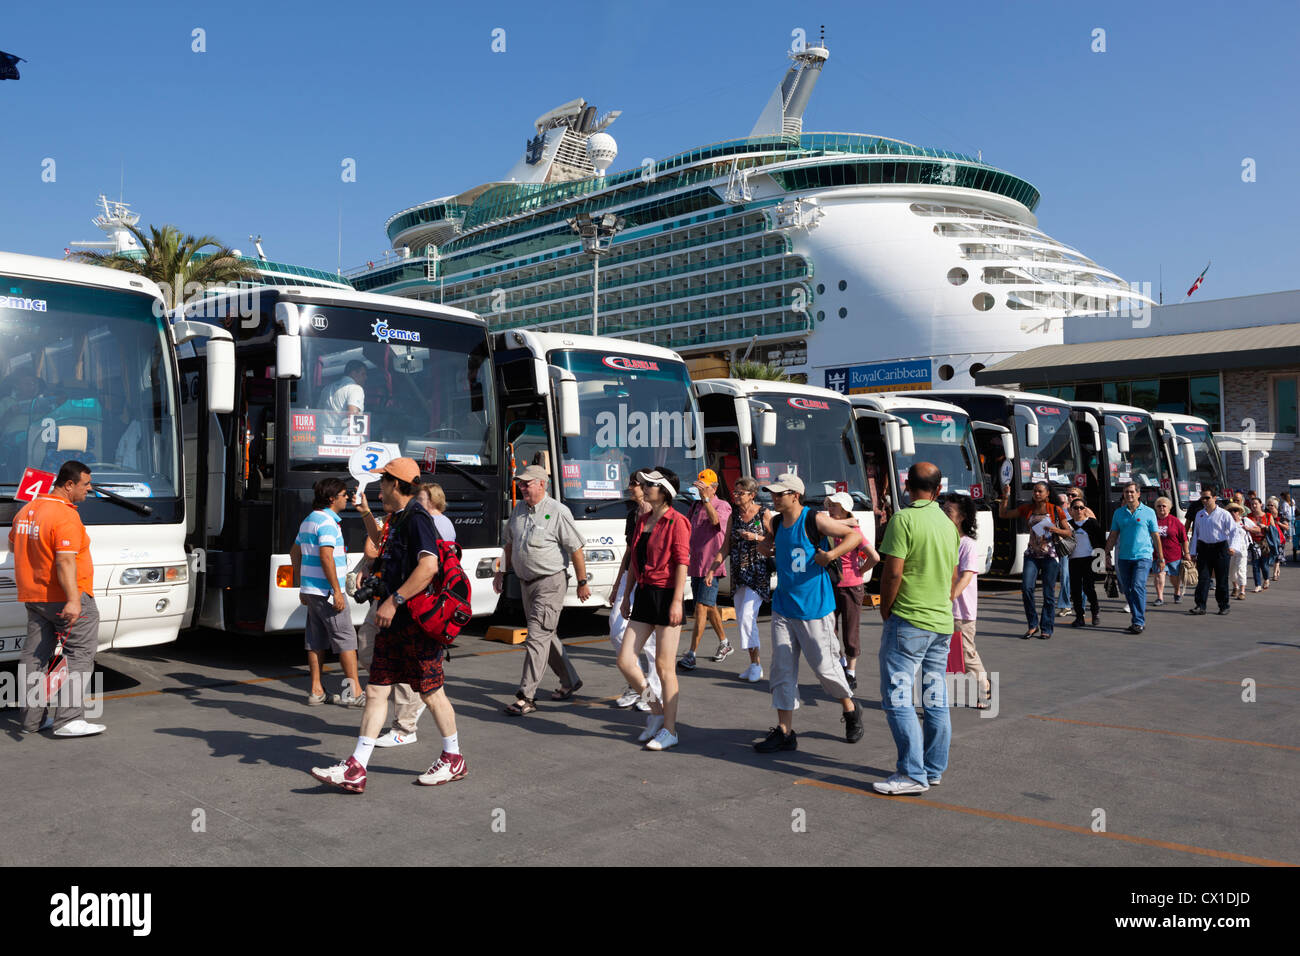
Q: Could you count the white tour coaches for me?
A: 8